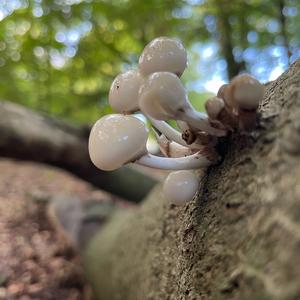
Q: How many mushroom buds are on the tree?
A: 8